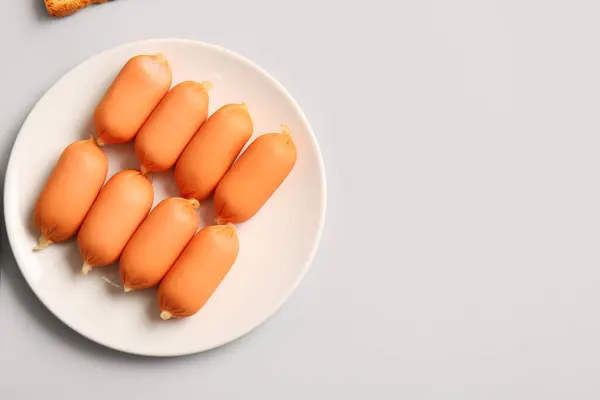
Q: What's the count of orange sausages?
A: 8